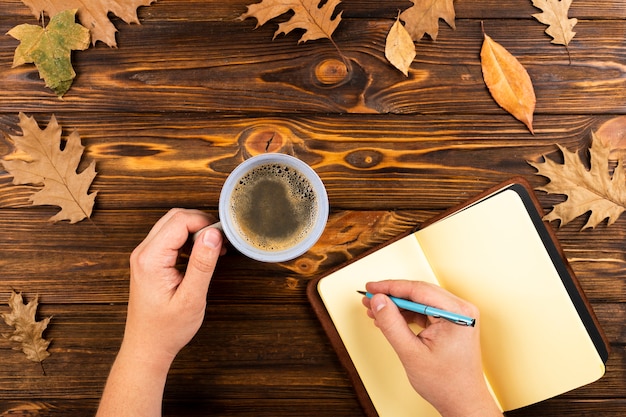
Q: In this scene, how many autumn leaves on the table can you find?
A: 10